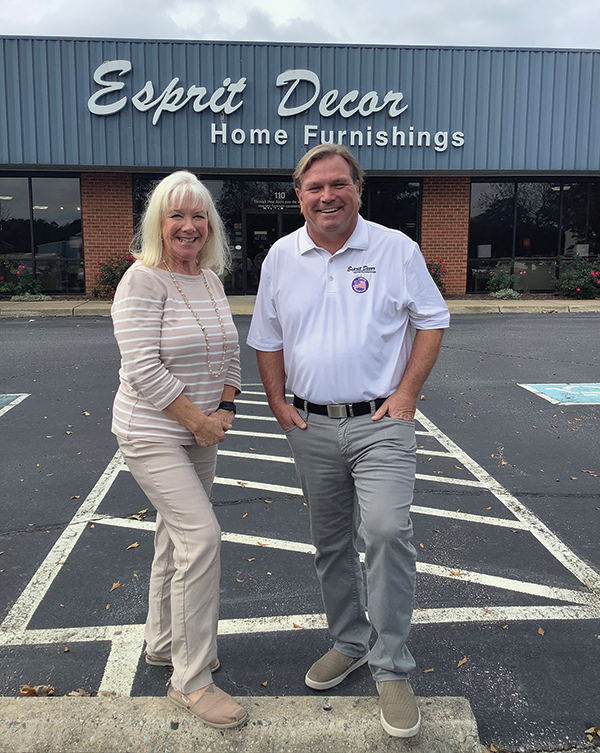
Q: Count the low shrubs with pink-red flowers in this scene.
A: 5